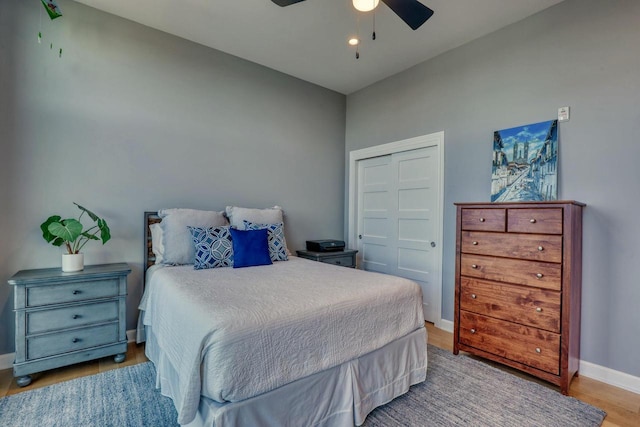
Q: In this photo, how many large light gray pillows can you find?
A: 2